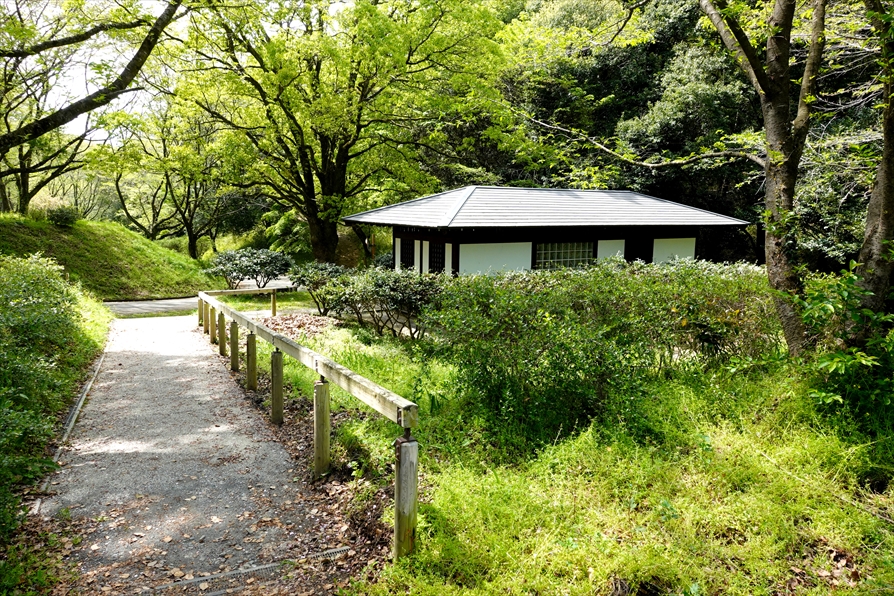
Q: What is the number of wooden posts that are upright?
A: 10